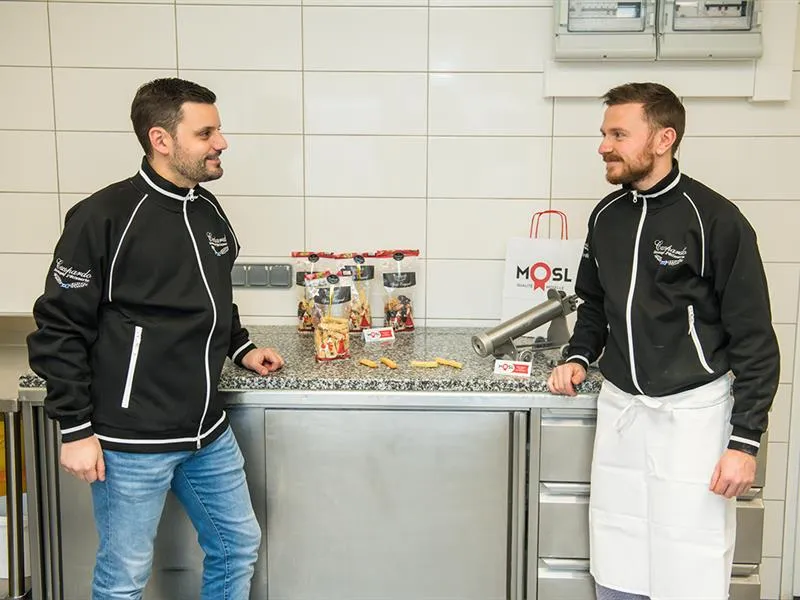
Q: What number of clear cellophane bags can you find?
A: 4